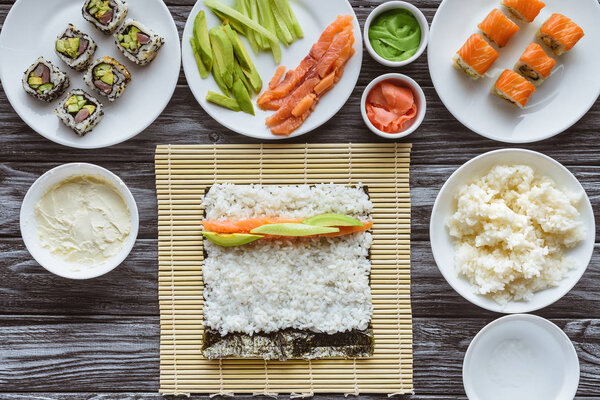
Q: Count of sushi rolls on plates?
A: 12